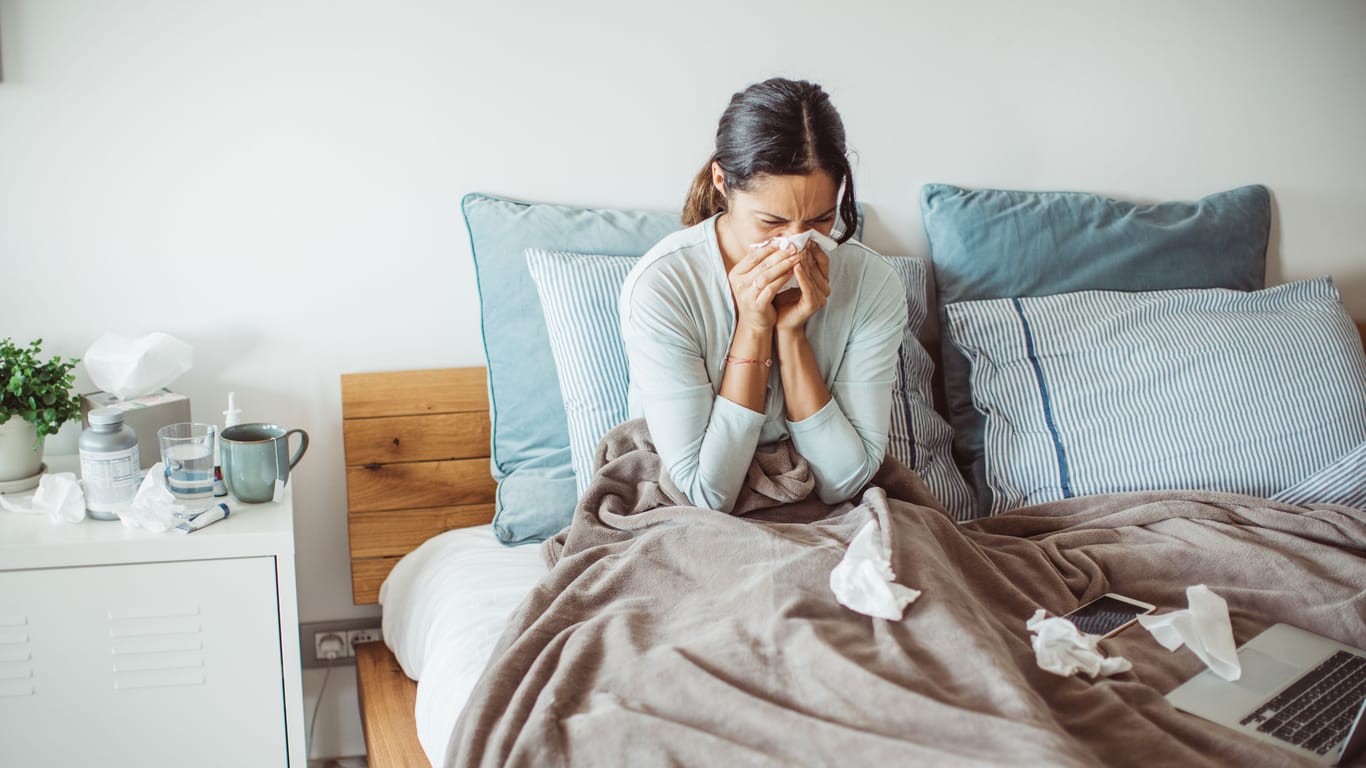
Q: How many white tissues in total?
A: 7